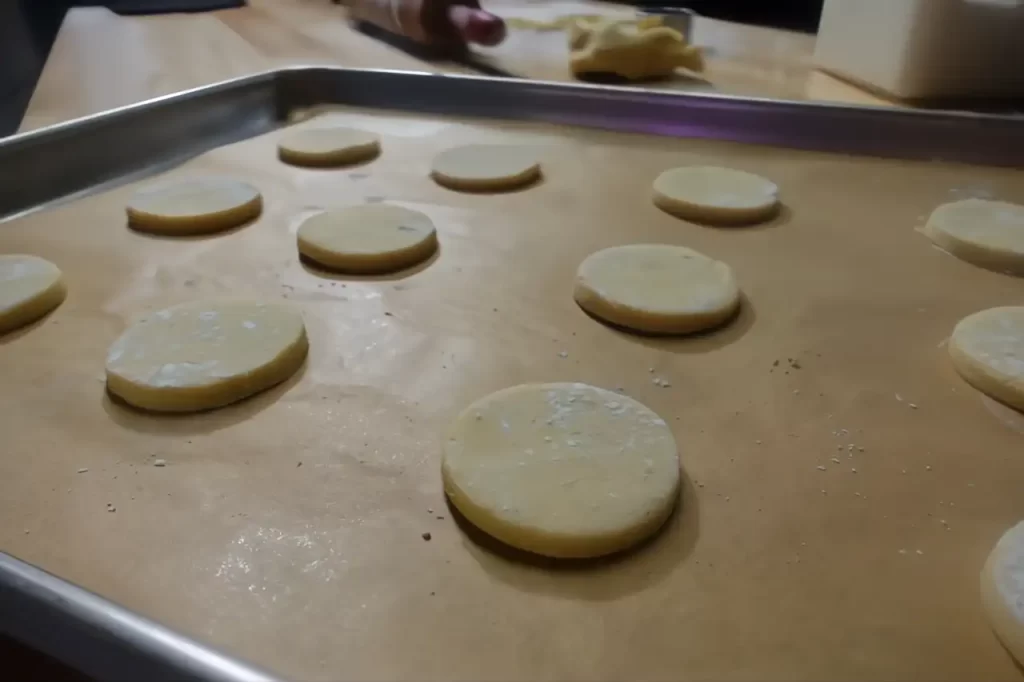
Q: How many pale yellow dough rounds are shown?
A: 12